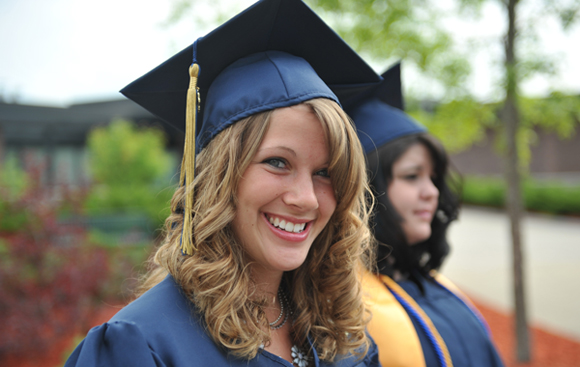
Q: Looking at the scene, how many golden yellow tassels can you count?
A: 1